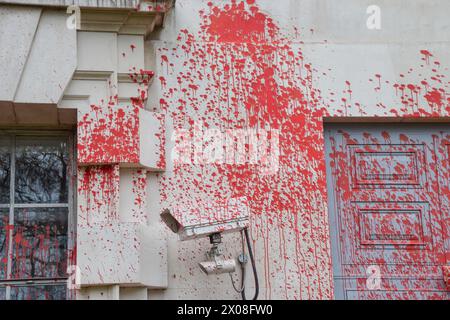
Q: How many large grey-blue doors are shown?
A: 1